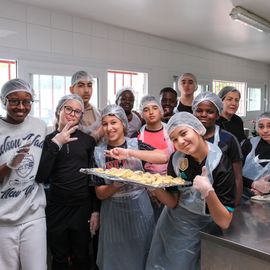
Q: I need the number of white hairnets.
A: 11